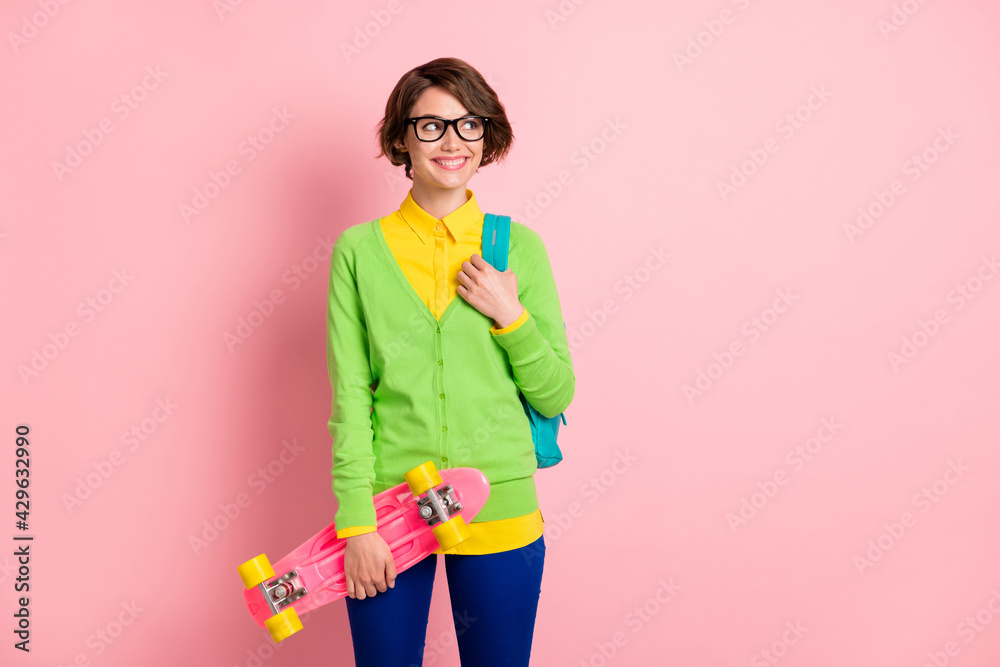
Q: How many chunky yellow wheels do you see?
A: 4